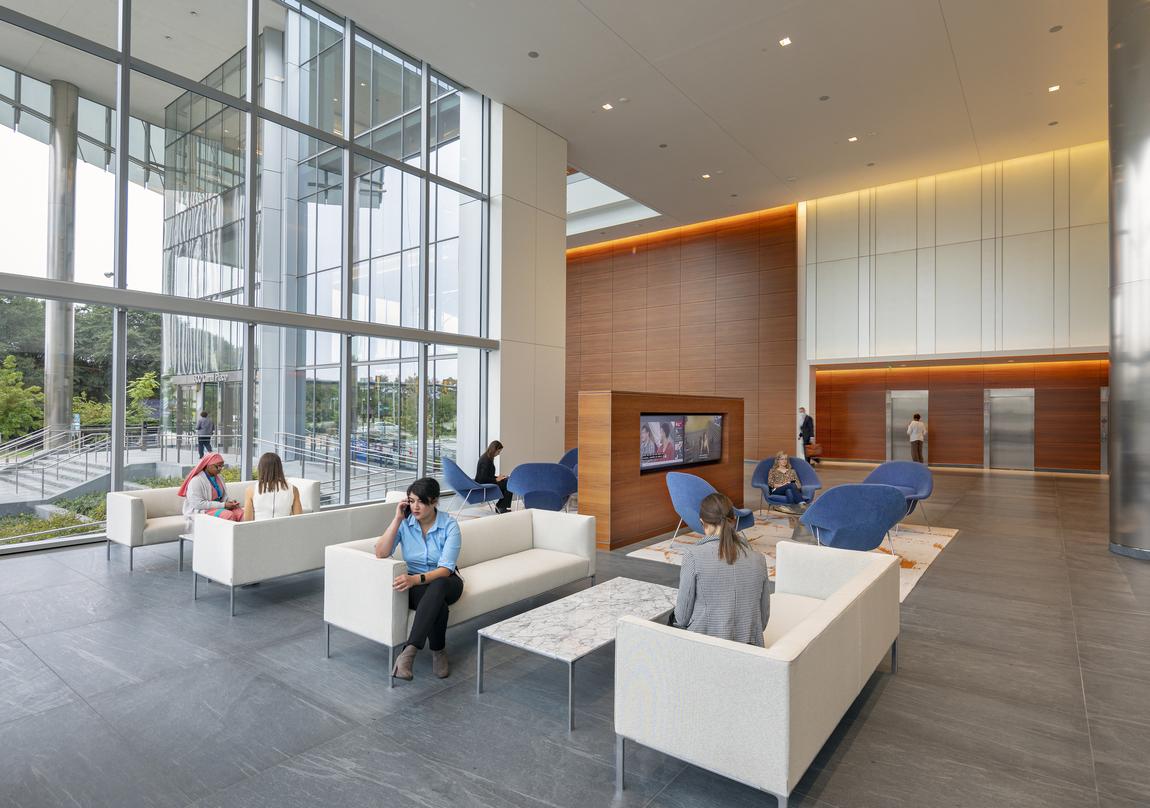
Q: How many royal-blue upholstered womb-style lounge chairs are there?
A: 7